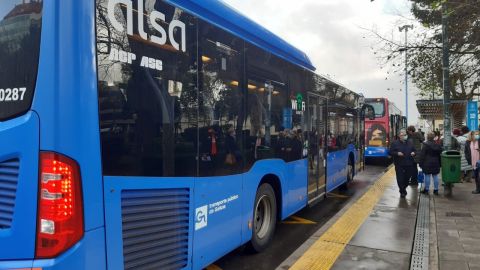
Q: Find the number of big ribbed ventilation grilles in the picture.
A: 2